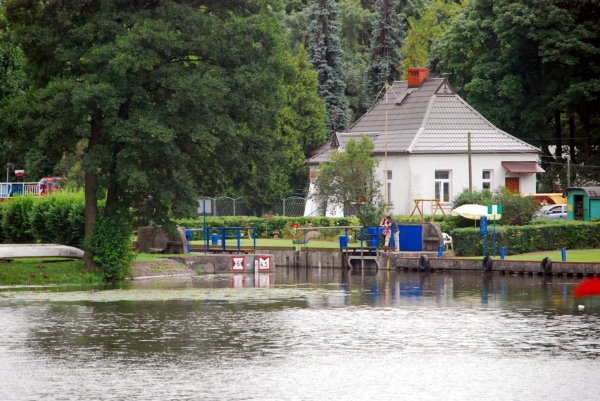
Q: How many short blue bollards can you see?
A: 3